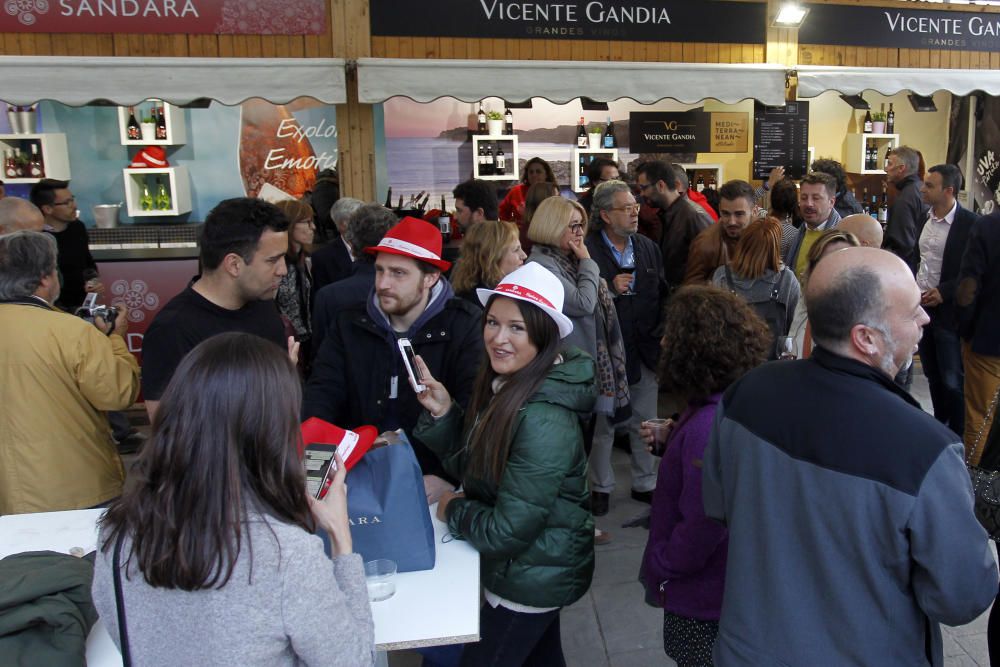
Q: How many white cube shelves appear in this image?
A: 7